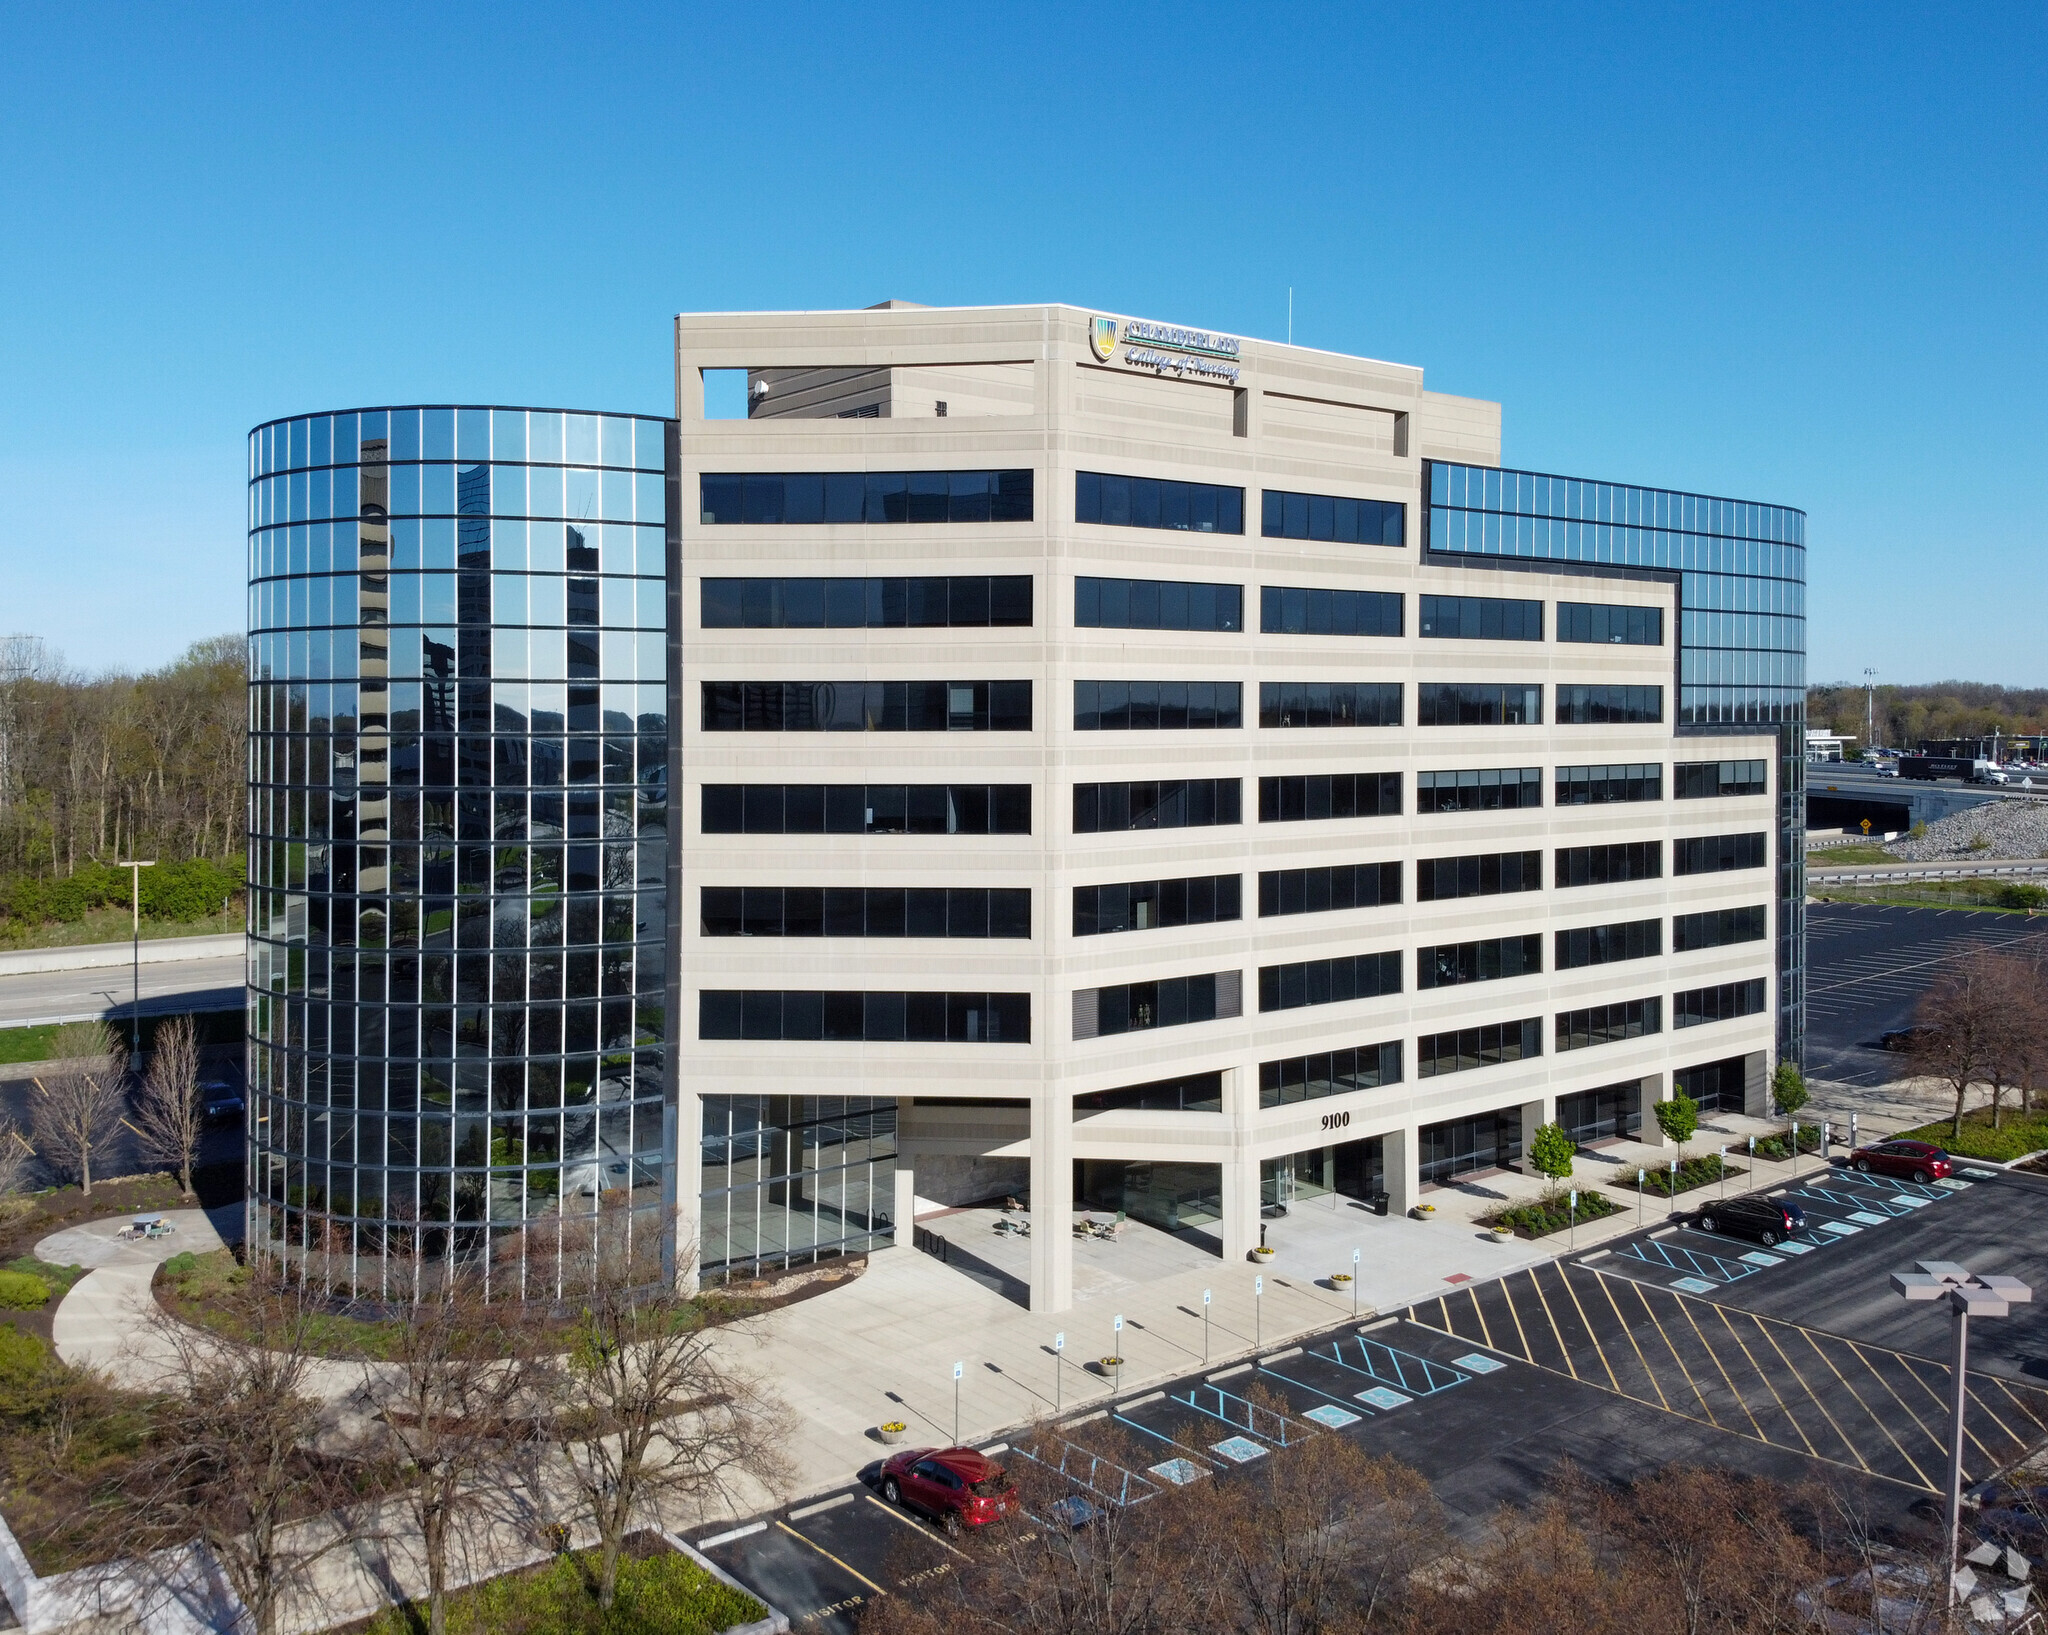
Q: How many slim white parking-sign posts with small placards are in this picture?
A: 12